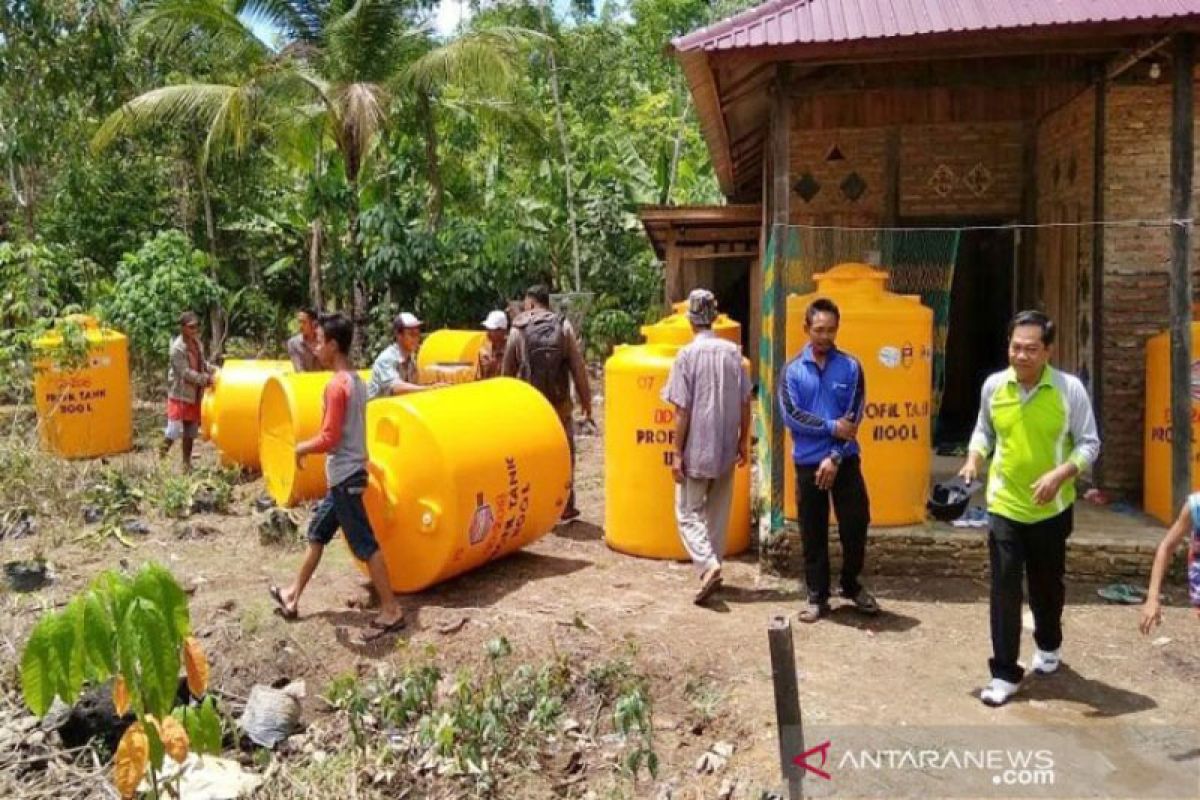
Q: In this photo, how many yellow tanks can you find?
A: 9